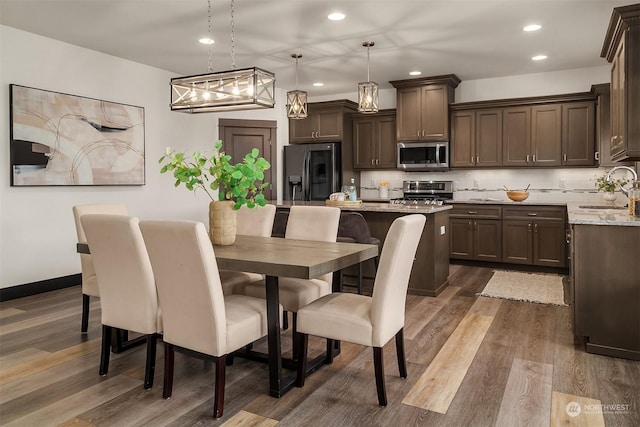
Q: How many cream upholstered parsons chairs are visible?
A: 6